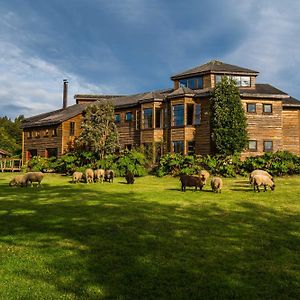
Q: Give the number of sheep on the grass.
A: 12